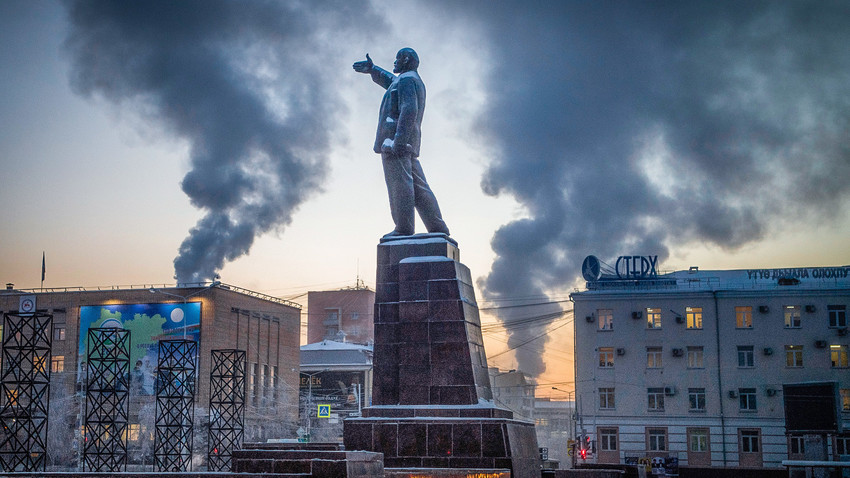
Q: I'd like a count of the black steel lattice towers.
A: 4